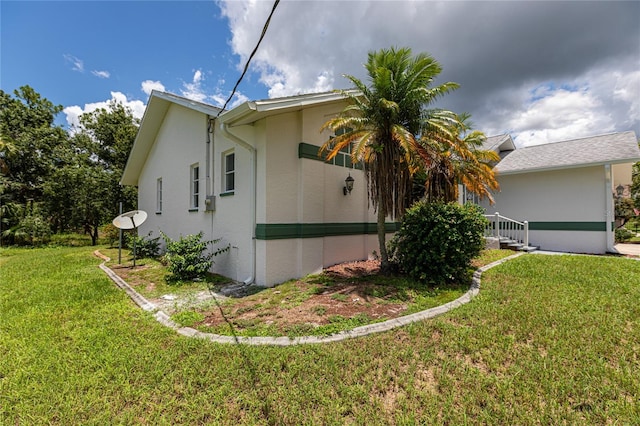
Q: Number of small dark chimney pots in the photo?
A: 0